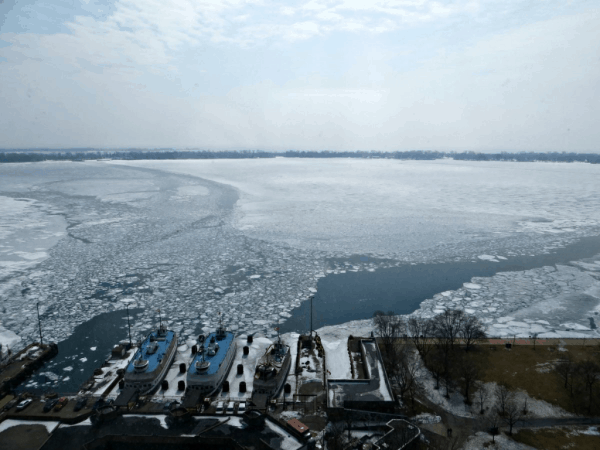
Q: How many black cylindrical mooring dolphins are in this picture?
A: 12